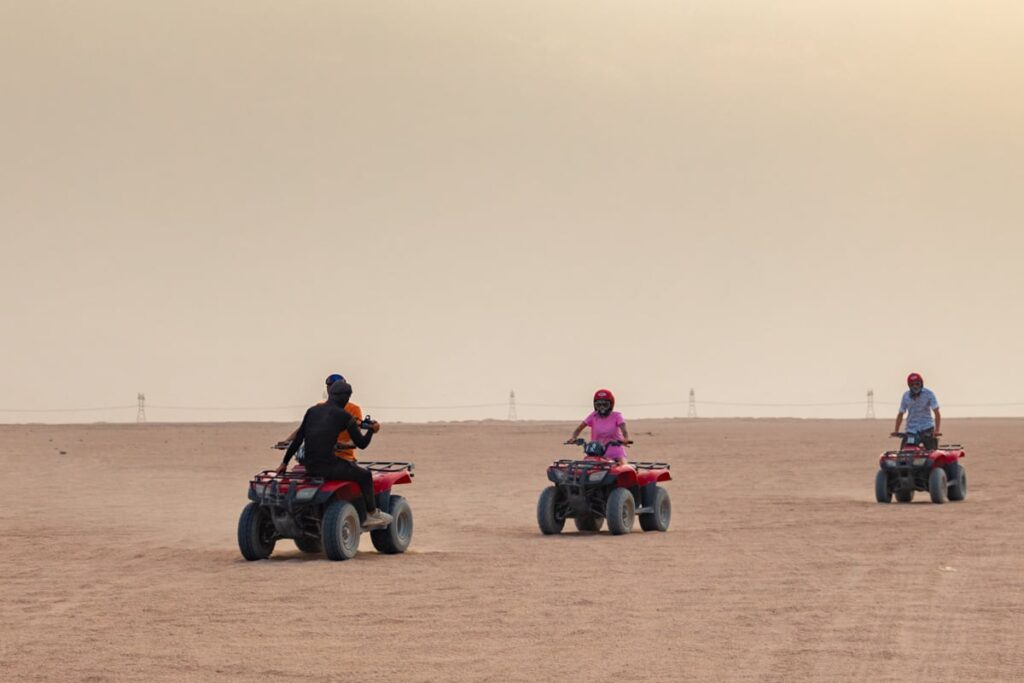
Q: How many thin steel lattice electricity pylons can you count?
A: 4